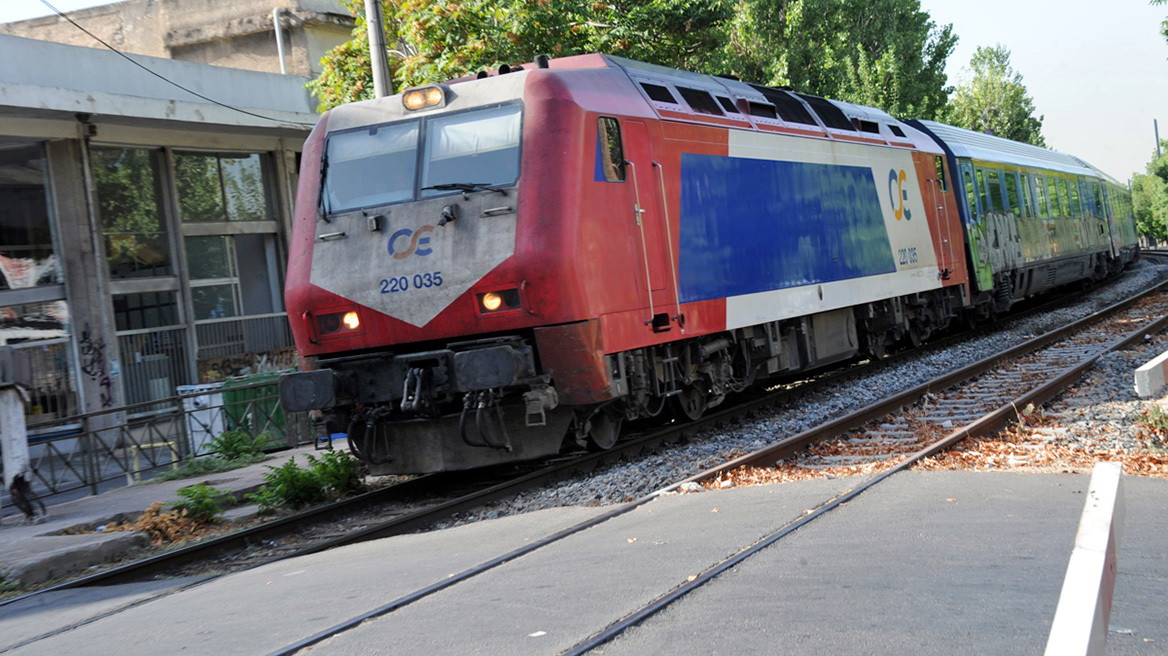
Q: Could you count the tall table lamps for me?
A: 0